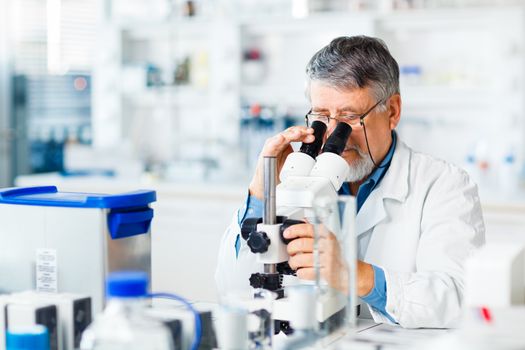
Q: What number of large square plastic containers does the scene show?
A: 1